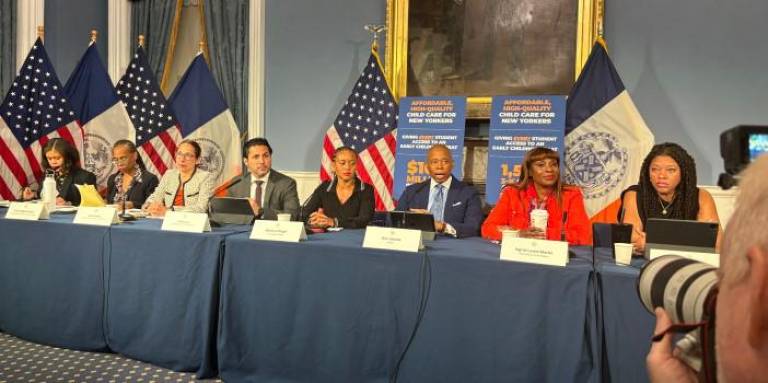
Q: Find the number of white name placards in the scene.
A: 7